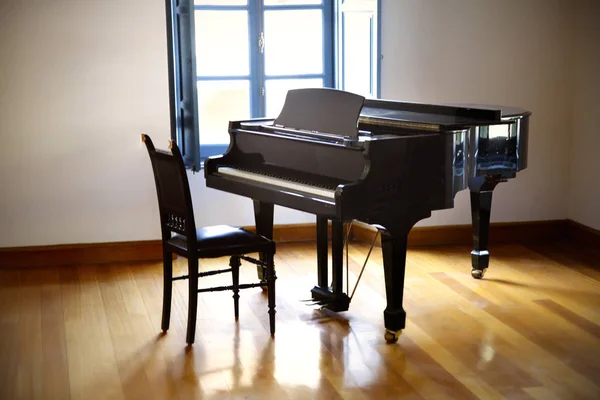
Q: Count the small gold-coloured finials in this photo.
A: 2